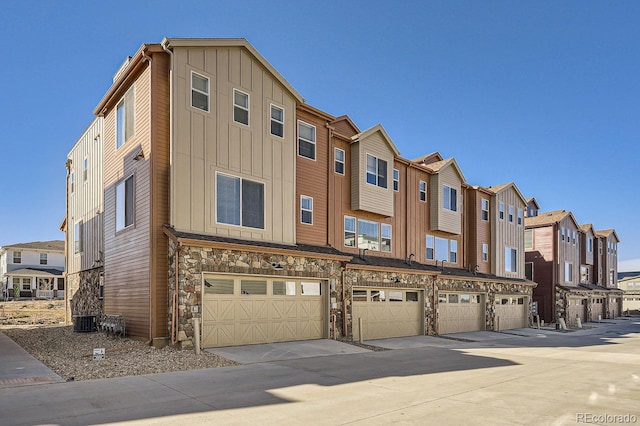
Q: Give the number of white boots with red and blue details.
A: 0